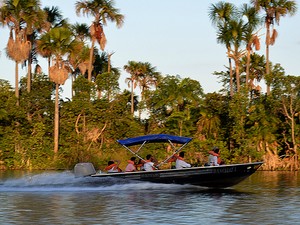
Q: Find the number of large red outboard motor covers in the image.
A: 0